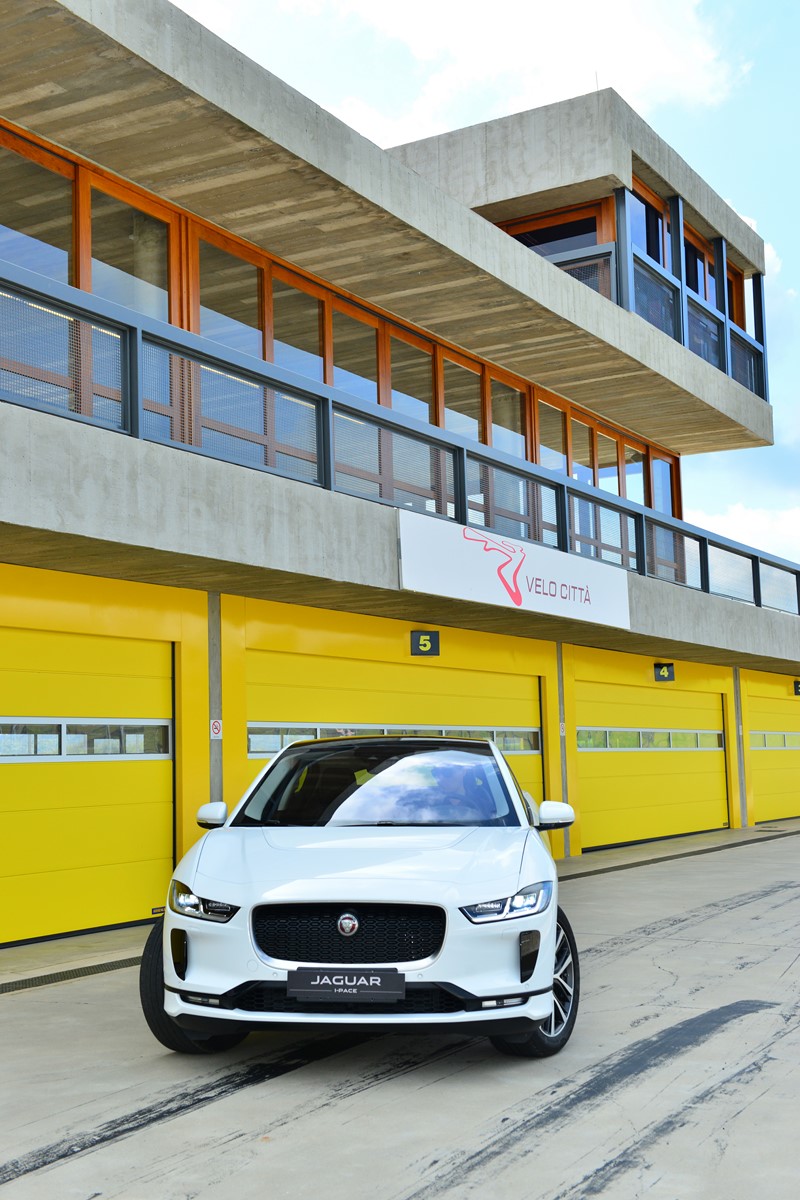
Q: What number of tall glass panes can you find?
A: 13